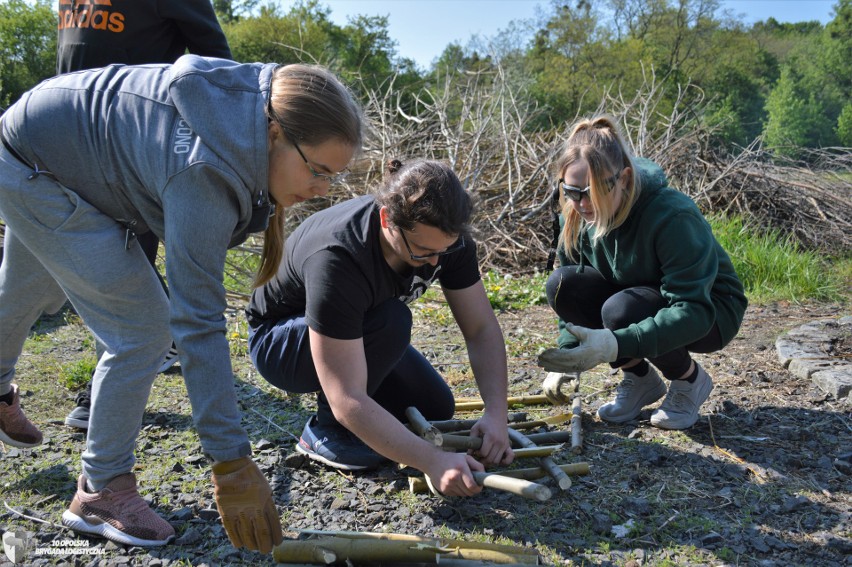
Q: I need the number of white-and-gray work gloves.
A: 2